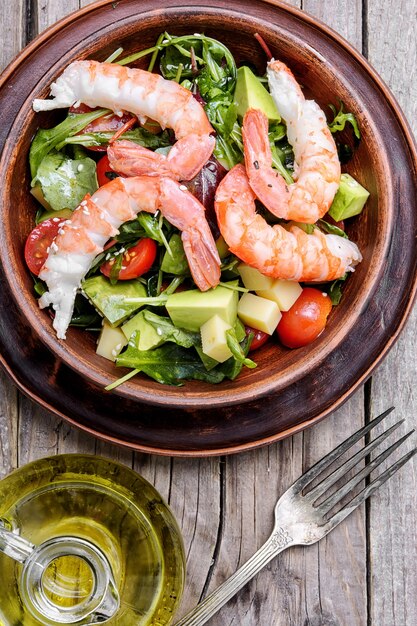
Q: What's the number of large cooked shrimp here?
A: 4